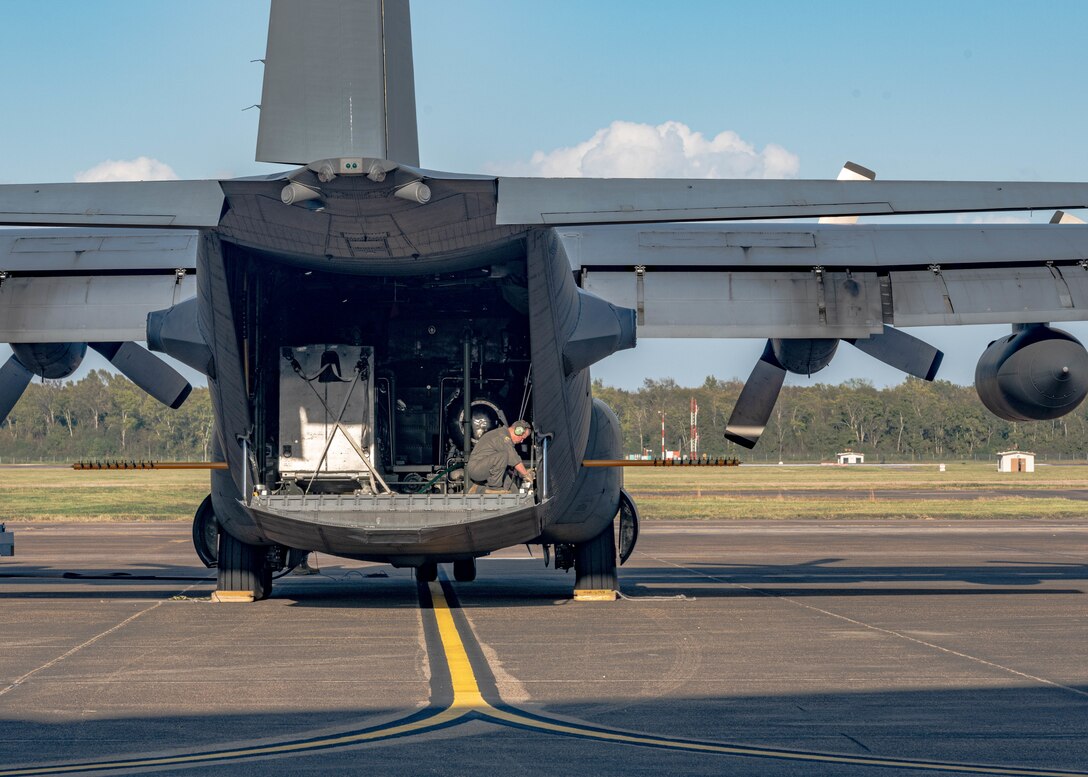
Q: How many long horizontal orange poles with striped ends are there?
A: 2